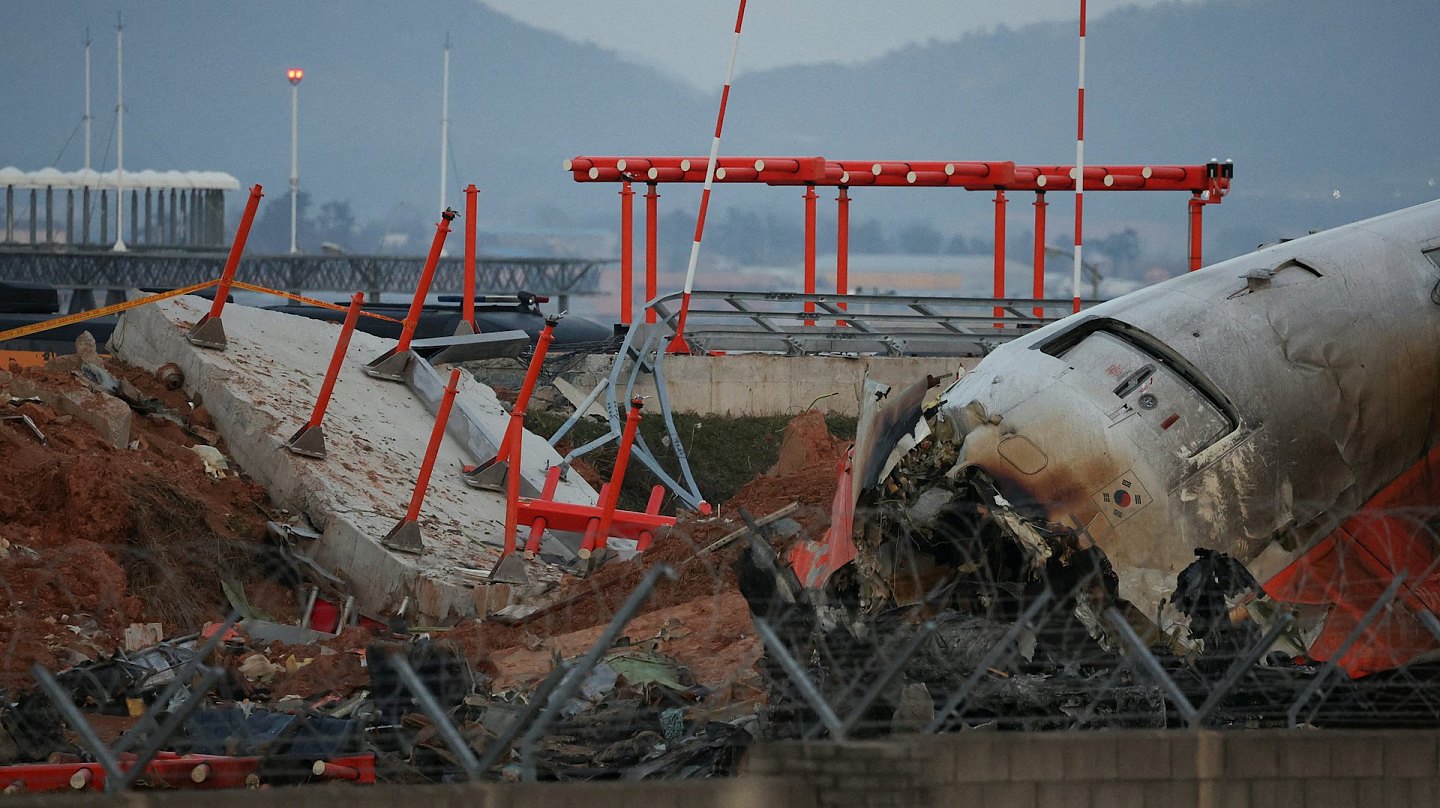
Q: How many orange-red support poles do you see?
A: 15